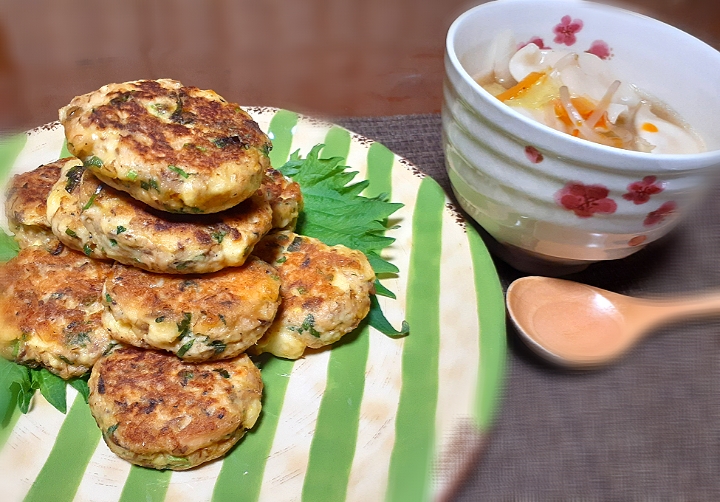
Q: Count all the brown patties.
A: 8